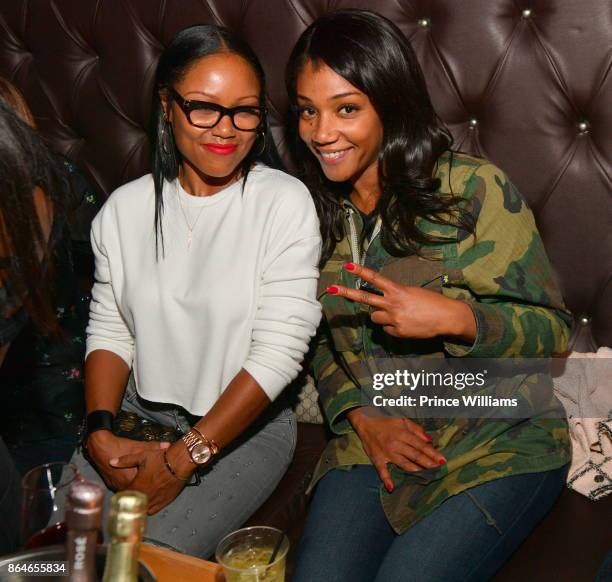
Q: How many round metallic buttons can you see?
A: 5